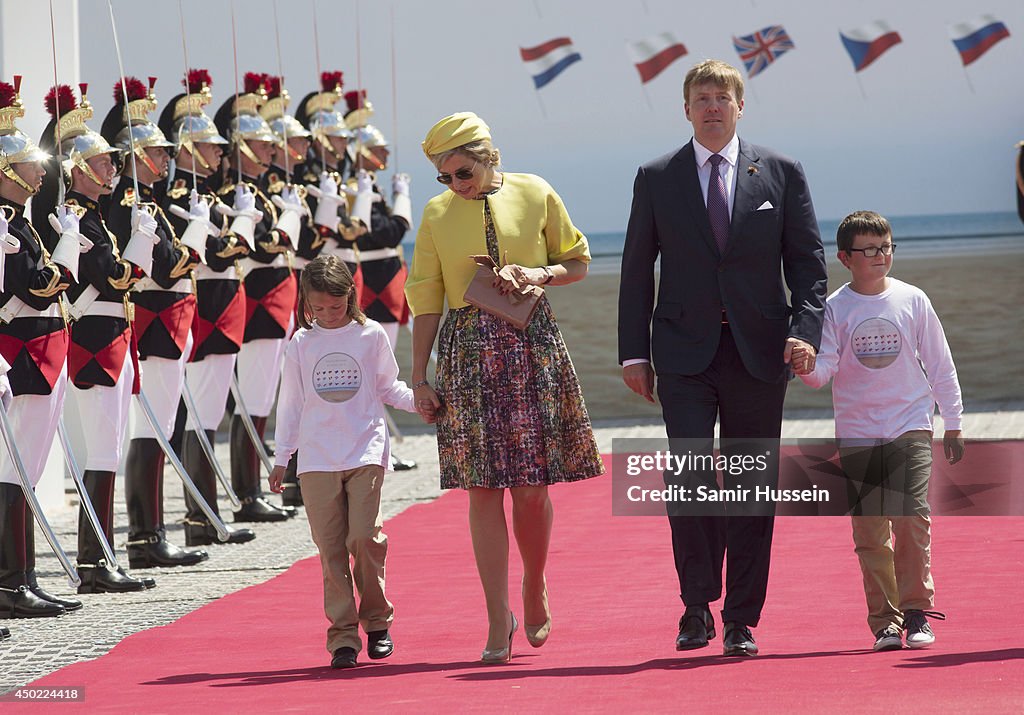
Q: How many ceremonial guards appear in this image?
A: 8